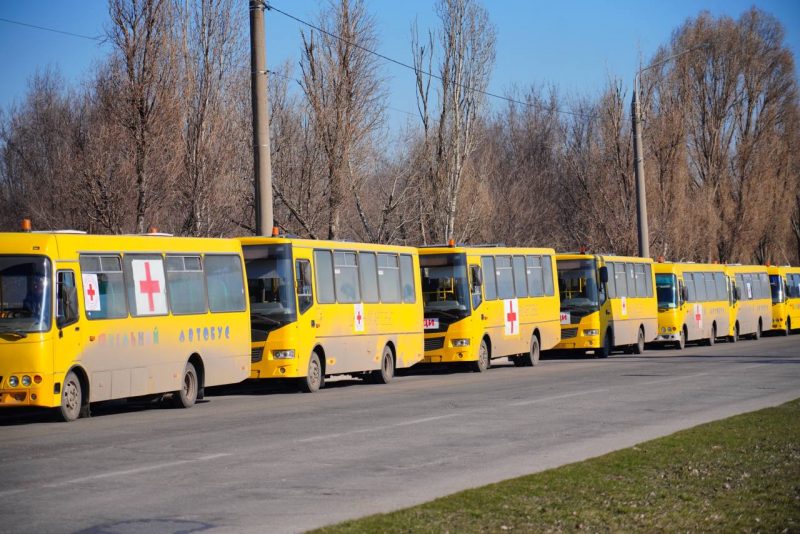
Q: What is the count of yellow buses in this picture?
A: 7